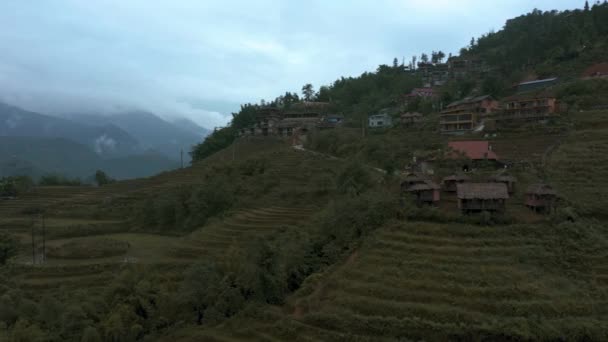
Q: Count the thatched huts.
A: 6